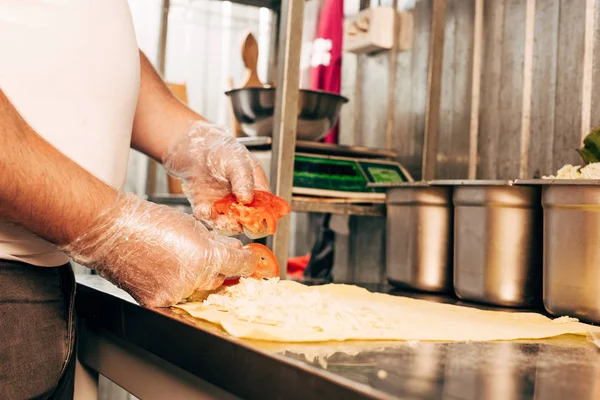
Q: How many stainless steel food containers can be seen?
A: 3